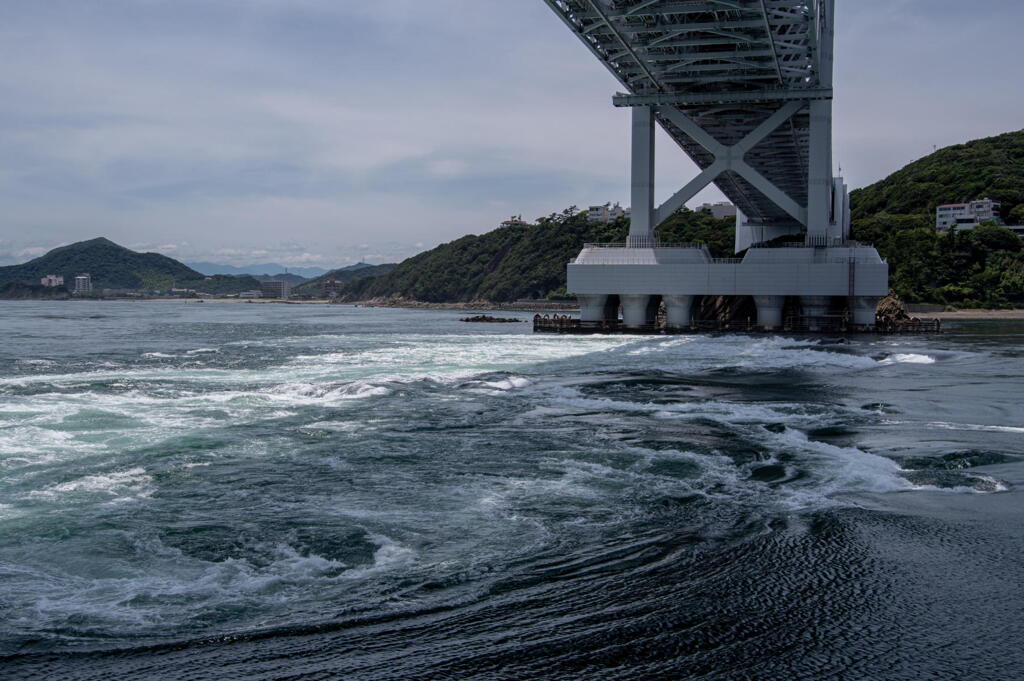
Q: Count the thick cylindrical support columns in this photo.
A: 6